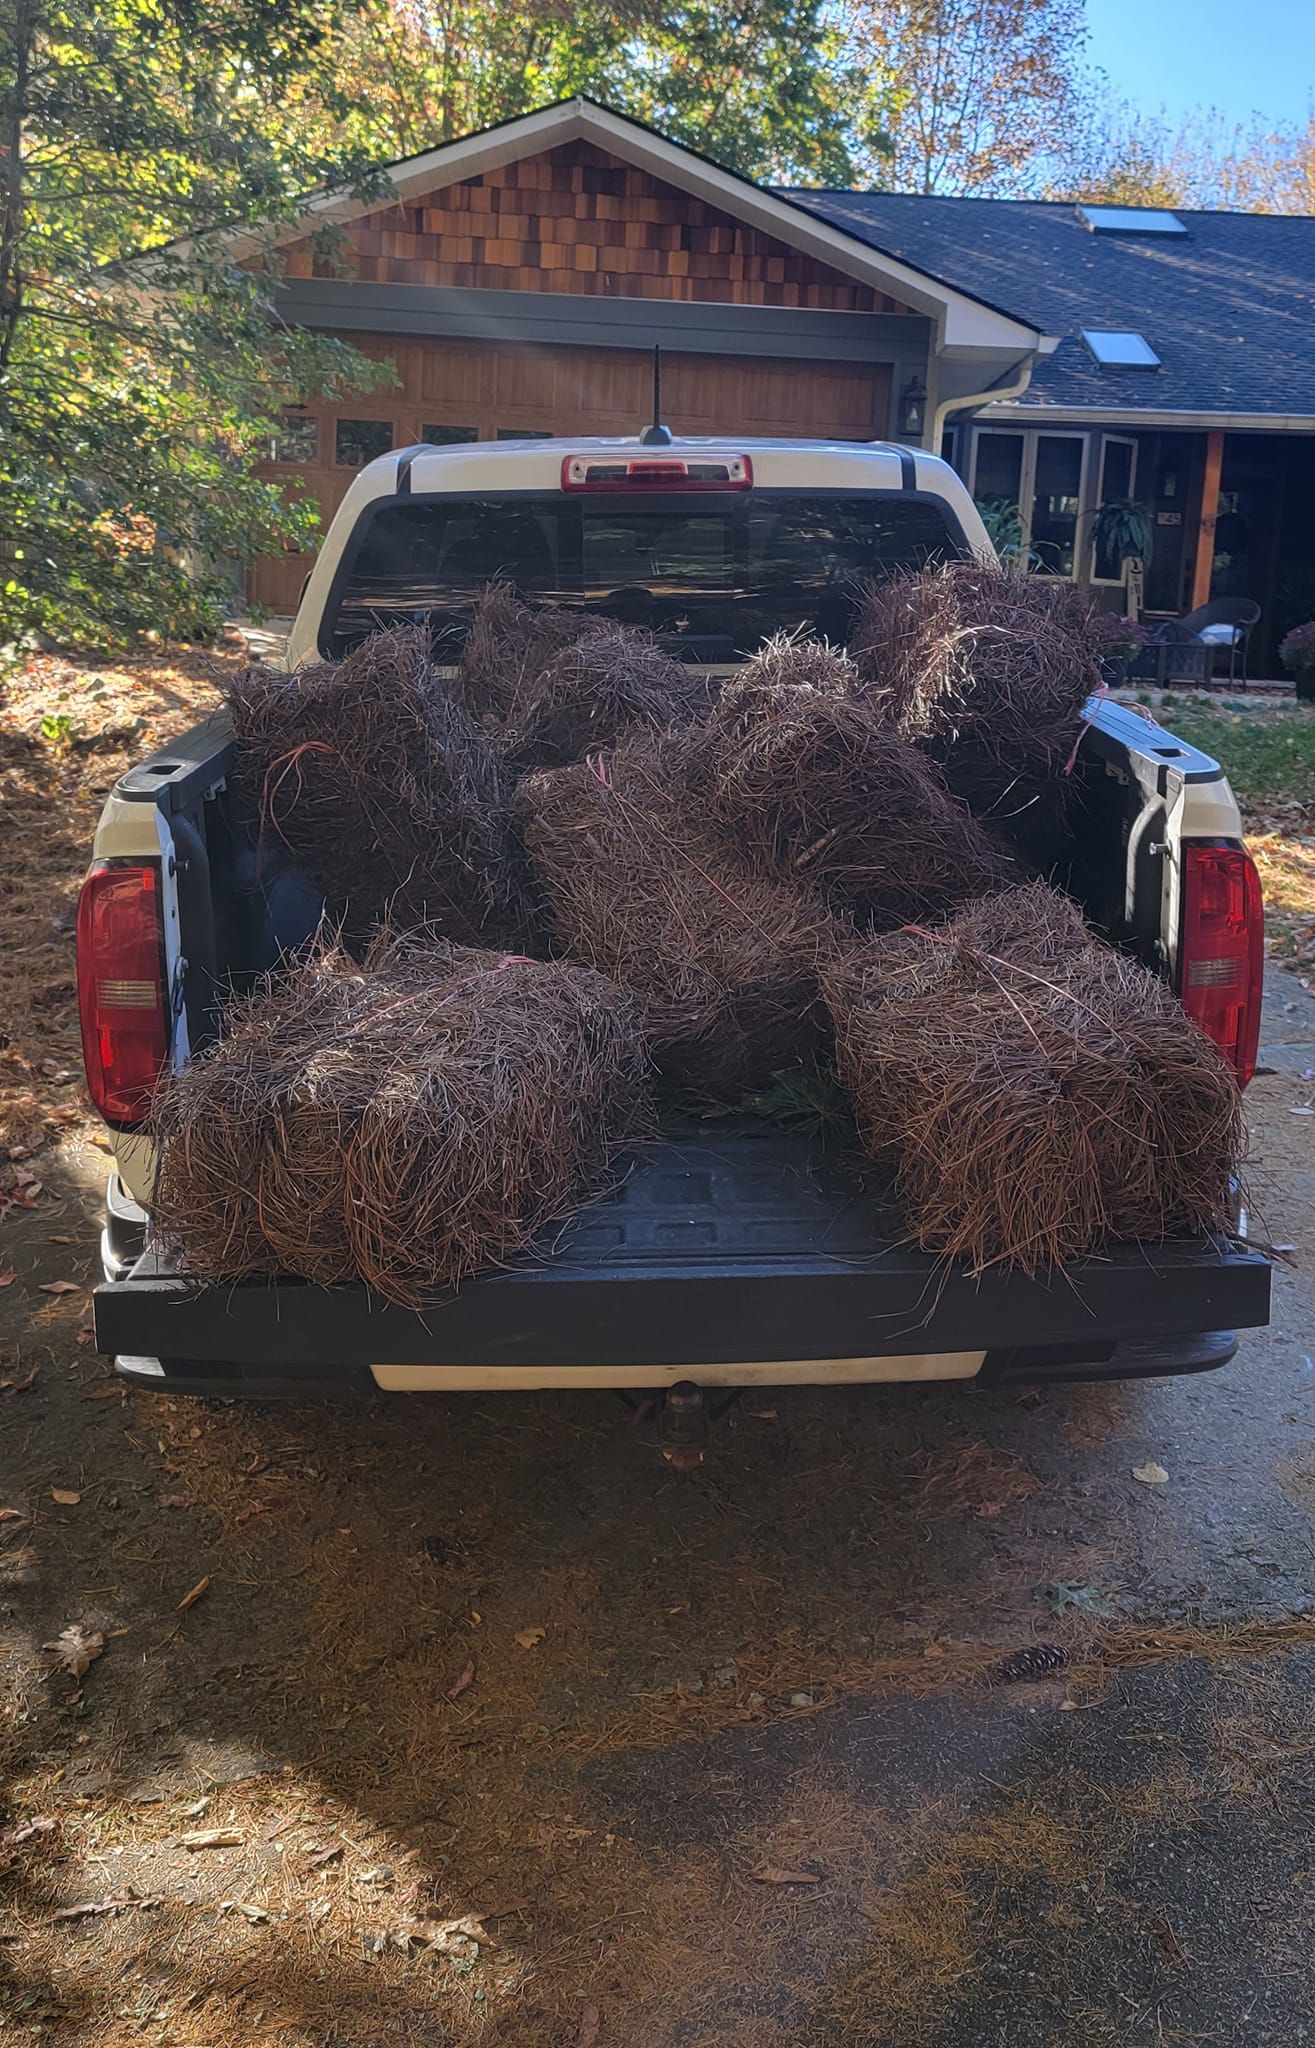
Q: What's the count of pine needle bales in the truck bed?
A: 7